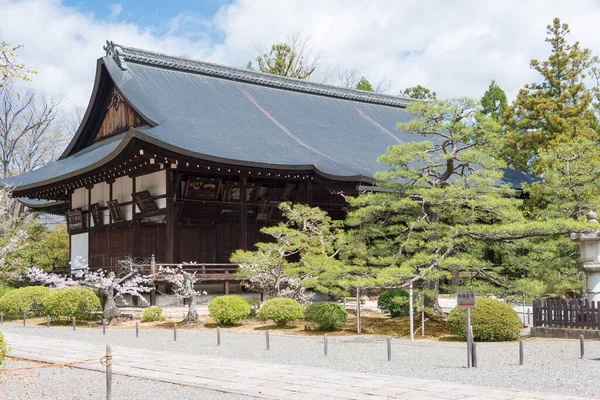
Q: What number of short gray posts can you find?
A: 14